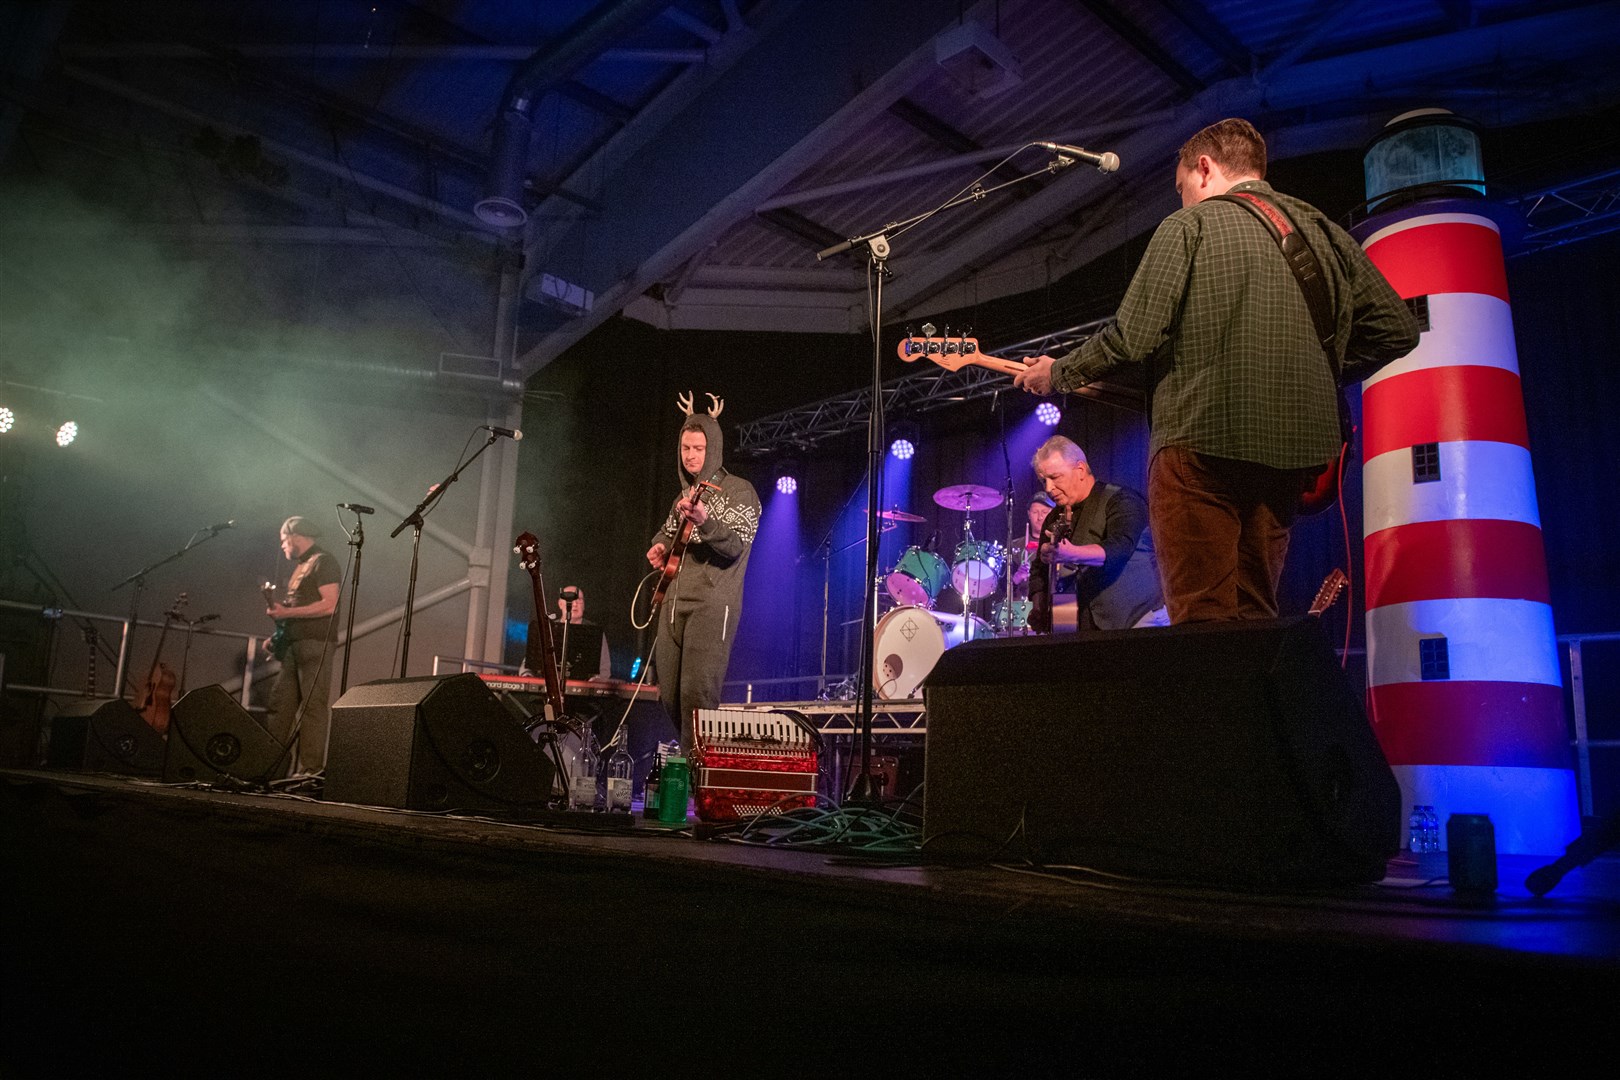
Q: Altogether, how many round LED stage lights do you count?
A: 5